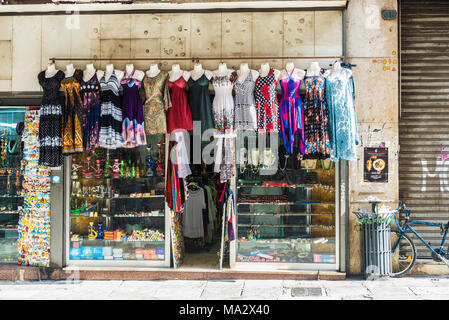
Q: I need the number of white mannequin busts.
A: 14